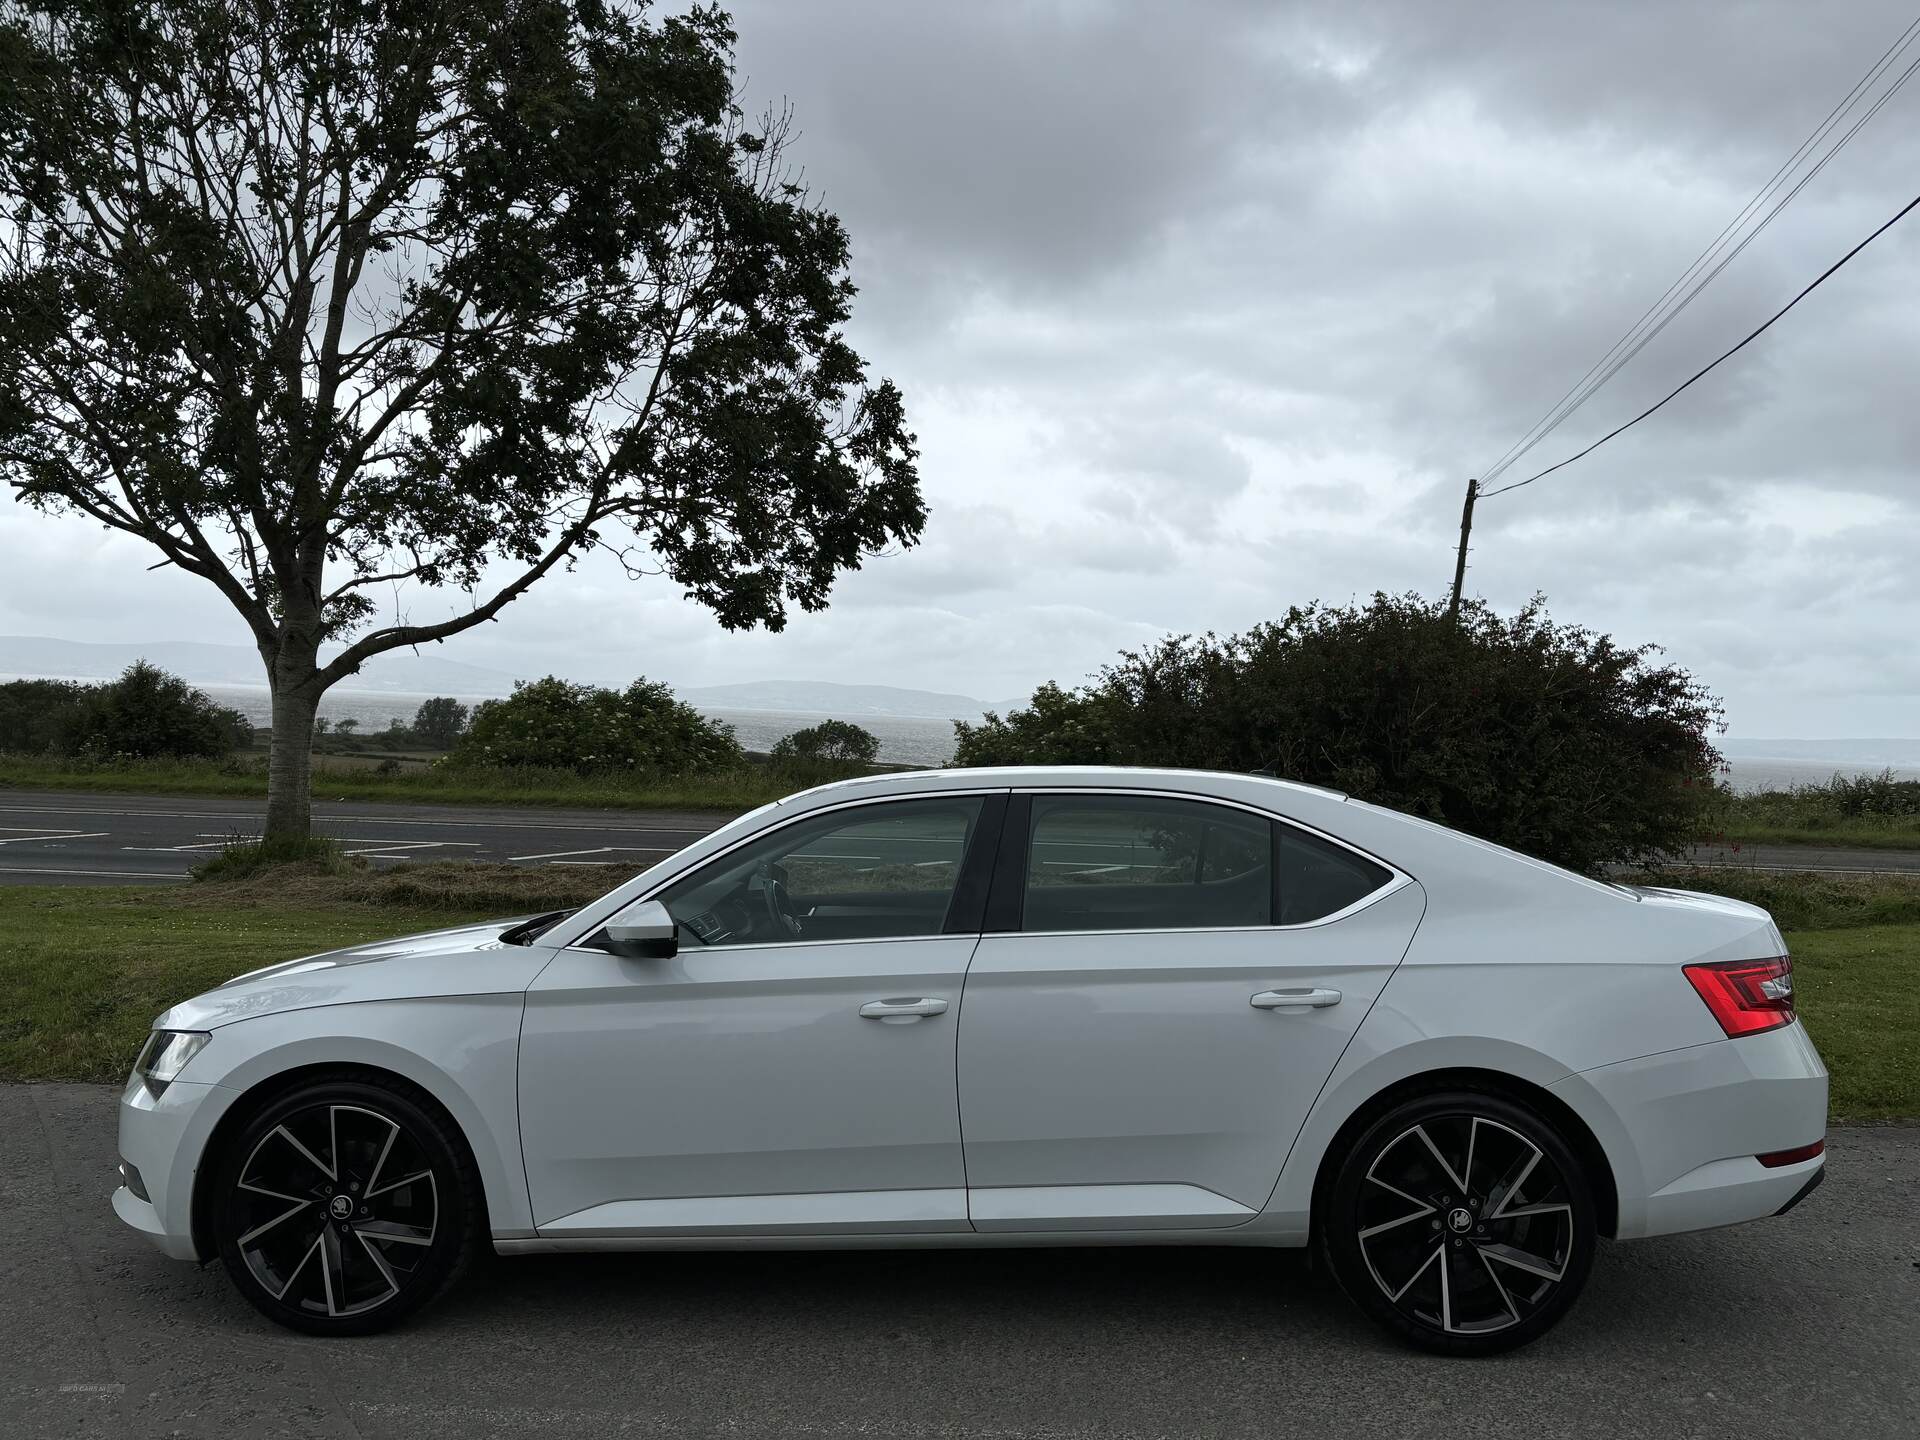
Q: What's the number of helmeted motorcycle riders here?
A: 0